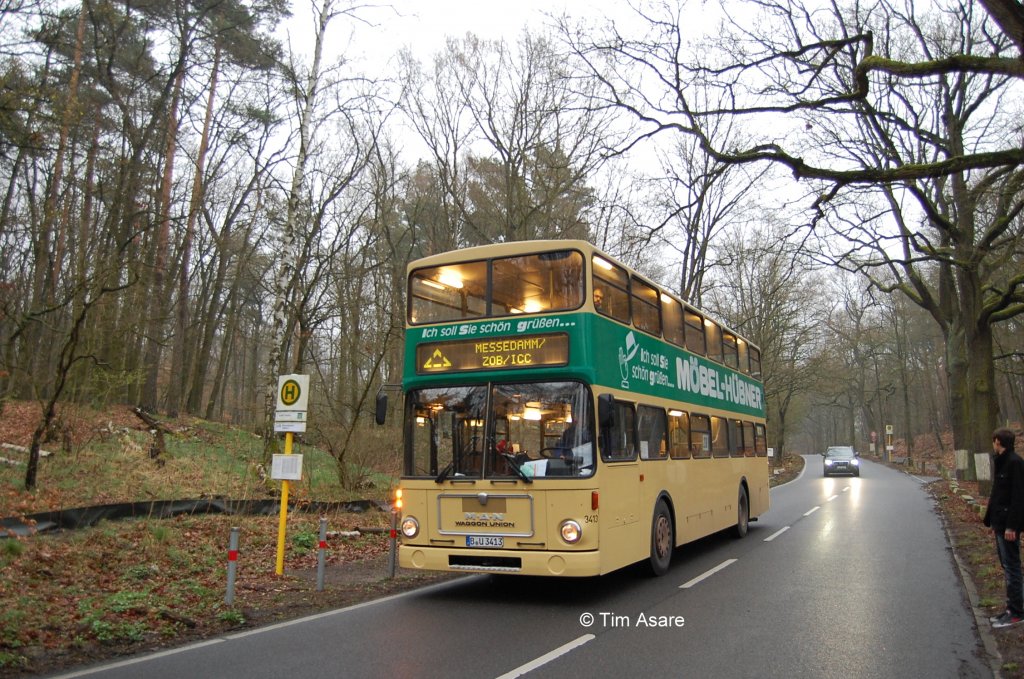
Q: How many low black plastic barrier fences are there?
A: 1